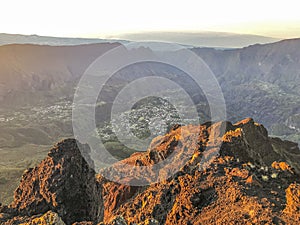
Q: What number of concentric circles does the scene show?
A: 2